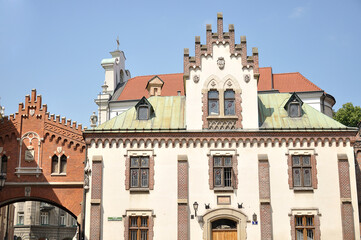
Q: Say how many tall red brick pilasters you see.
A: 4